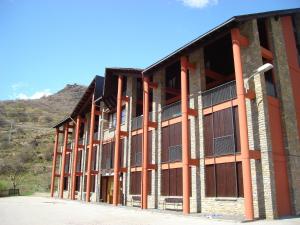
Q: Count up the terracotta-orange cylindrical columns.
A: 8